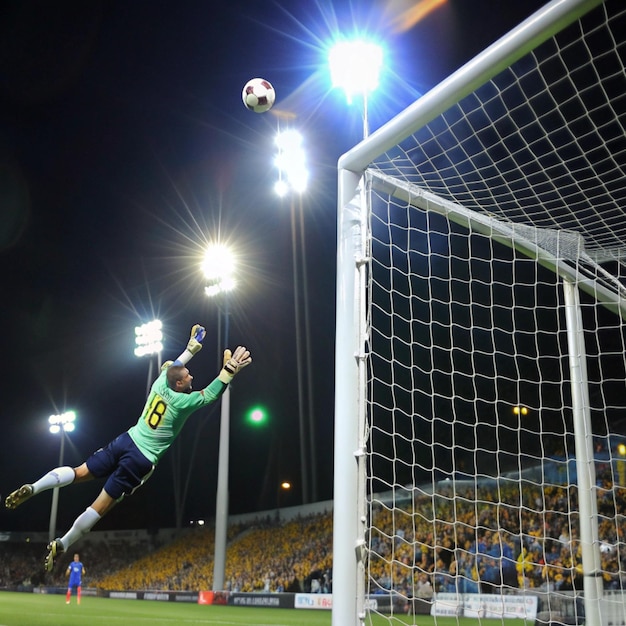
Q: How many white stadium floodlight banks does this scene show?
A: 5